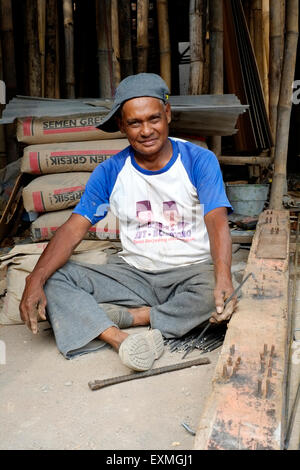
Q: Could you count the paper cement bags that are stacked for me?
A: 4